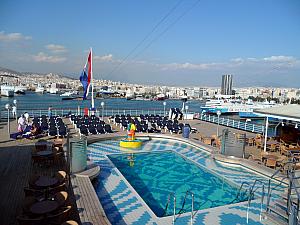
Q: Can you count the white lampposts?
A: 6